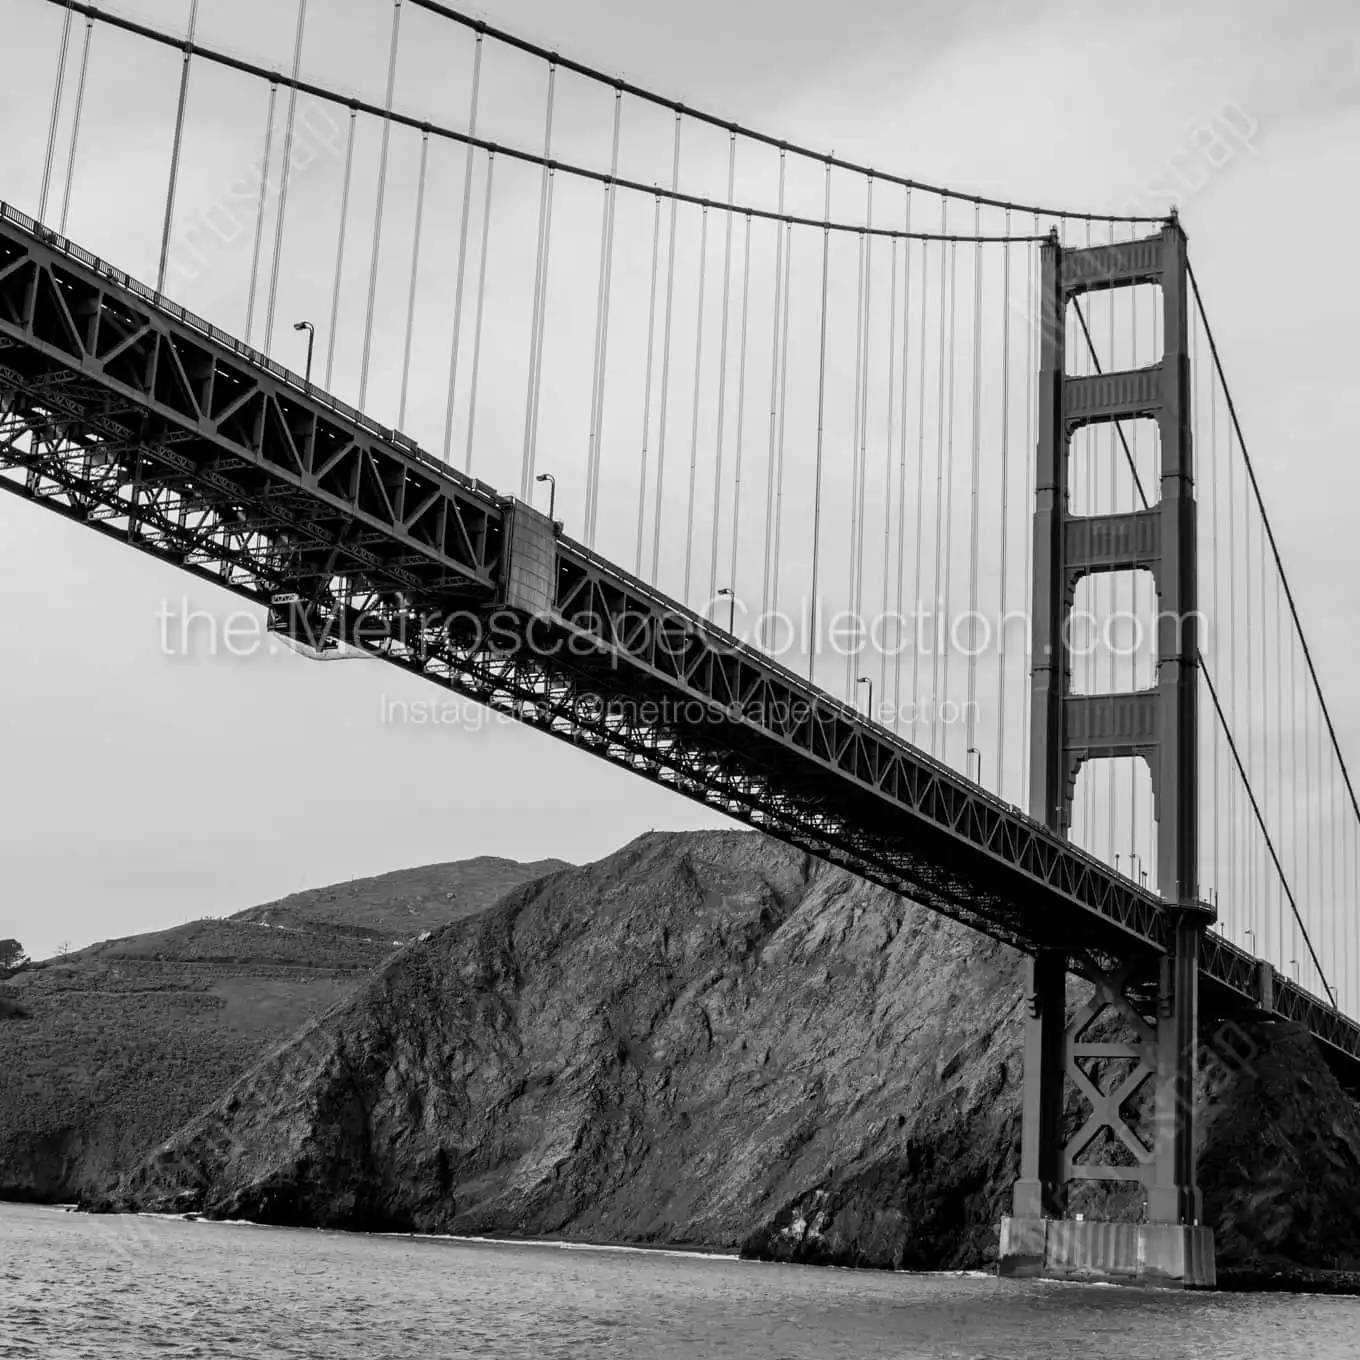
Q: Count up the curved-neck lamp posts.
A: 9